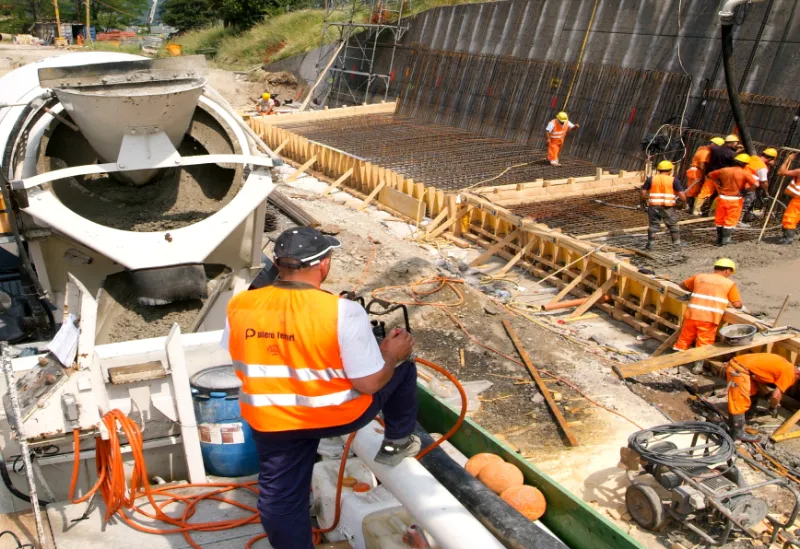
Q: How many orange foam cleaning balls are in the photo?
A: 3